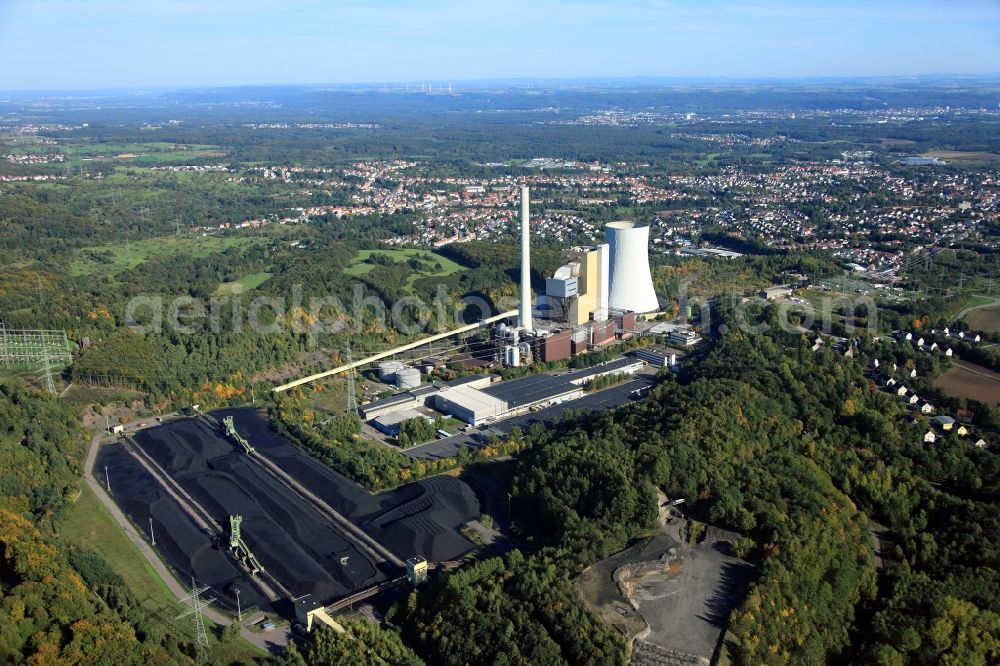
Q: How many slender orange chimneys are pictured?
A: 0